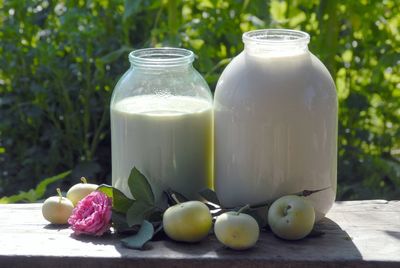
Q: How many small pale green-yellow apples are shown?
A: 5